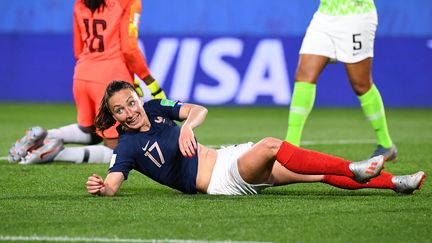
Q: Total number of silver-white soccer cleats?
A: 4